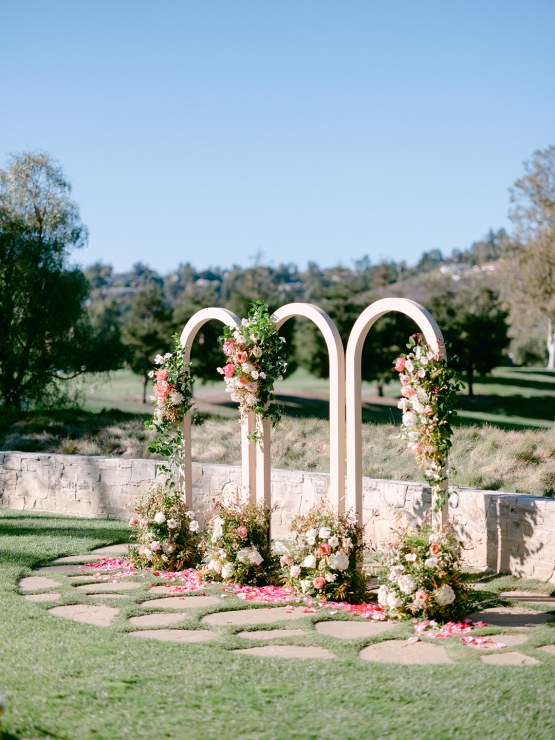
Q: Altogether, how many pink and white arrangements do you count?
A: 7